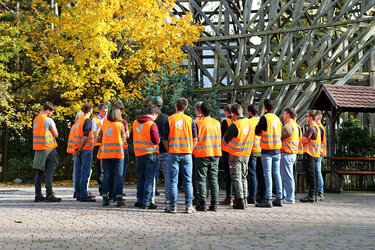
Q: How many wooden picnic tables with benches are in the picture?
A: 1